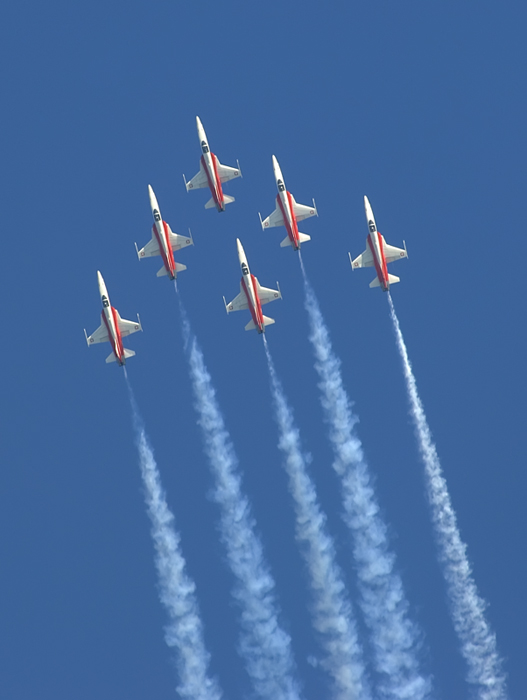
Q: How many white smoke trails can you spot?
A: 5